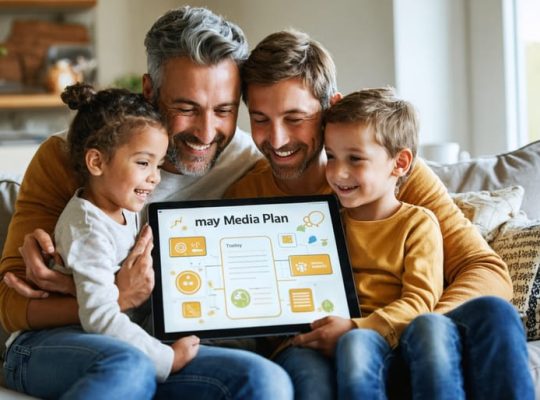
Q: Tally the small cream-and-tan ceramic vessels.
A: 1